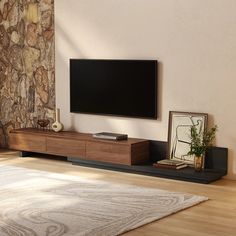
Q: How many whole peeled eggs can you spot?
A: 0